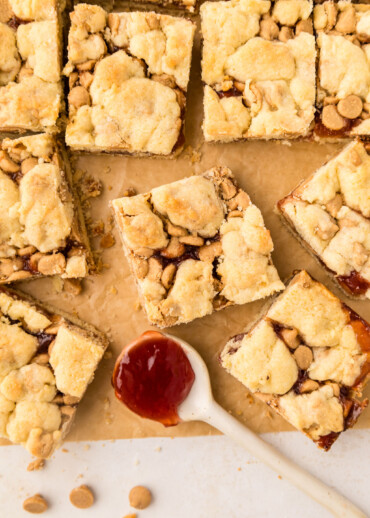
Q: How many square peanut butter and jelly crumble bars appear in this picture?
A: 9